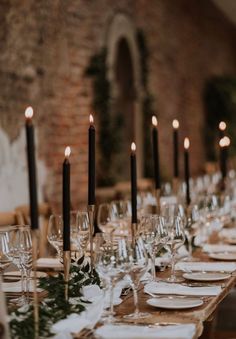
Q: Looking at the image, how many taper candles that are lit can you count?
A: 10